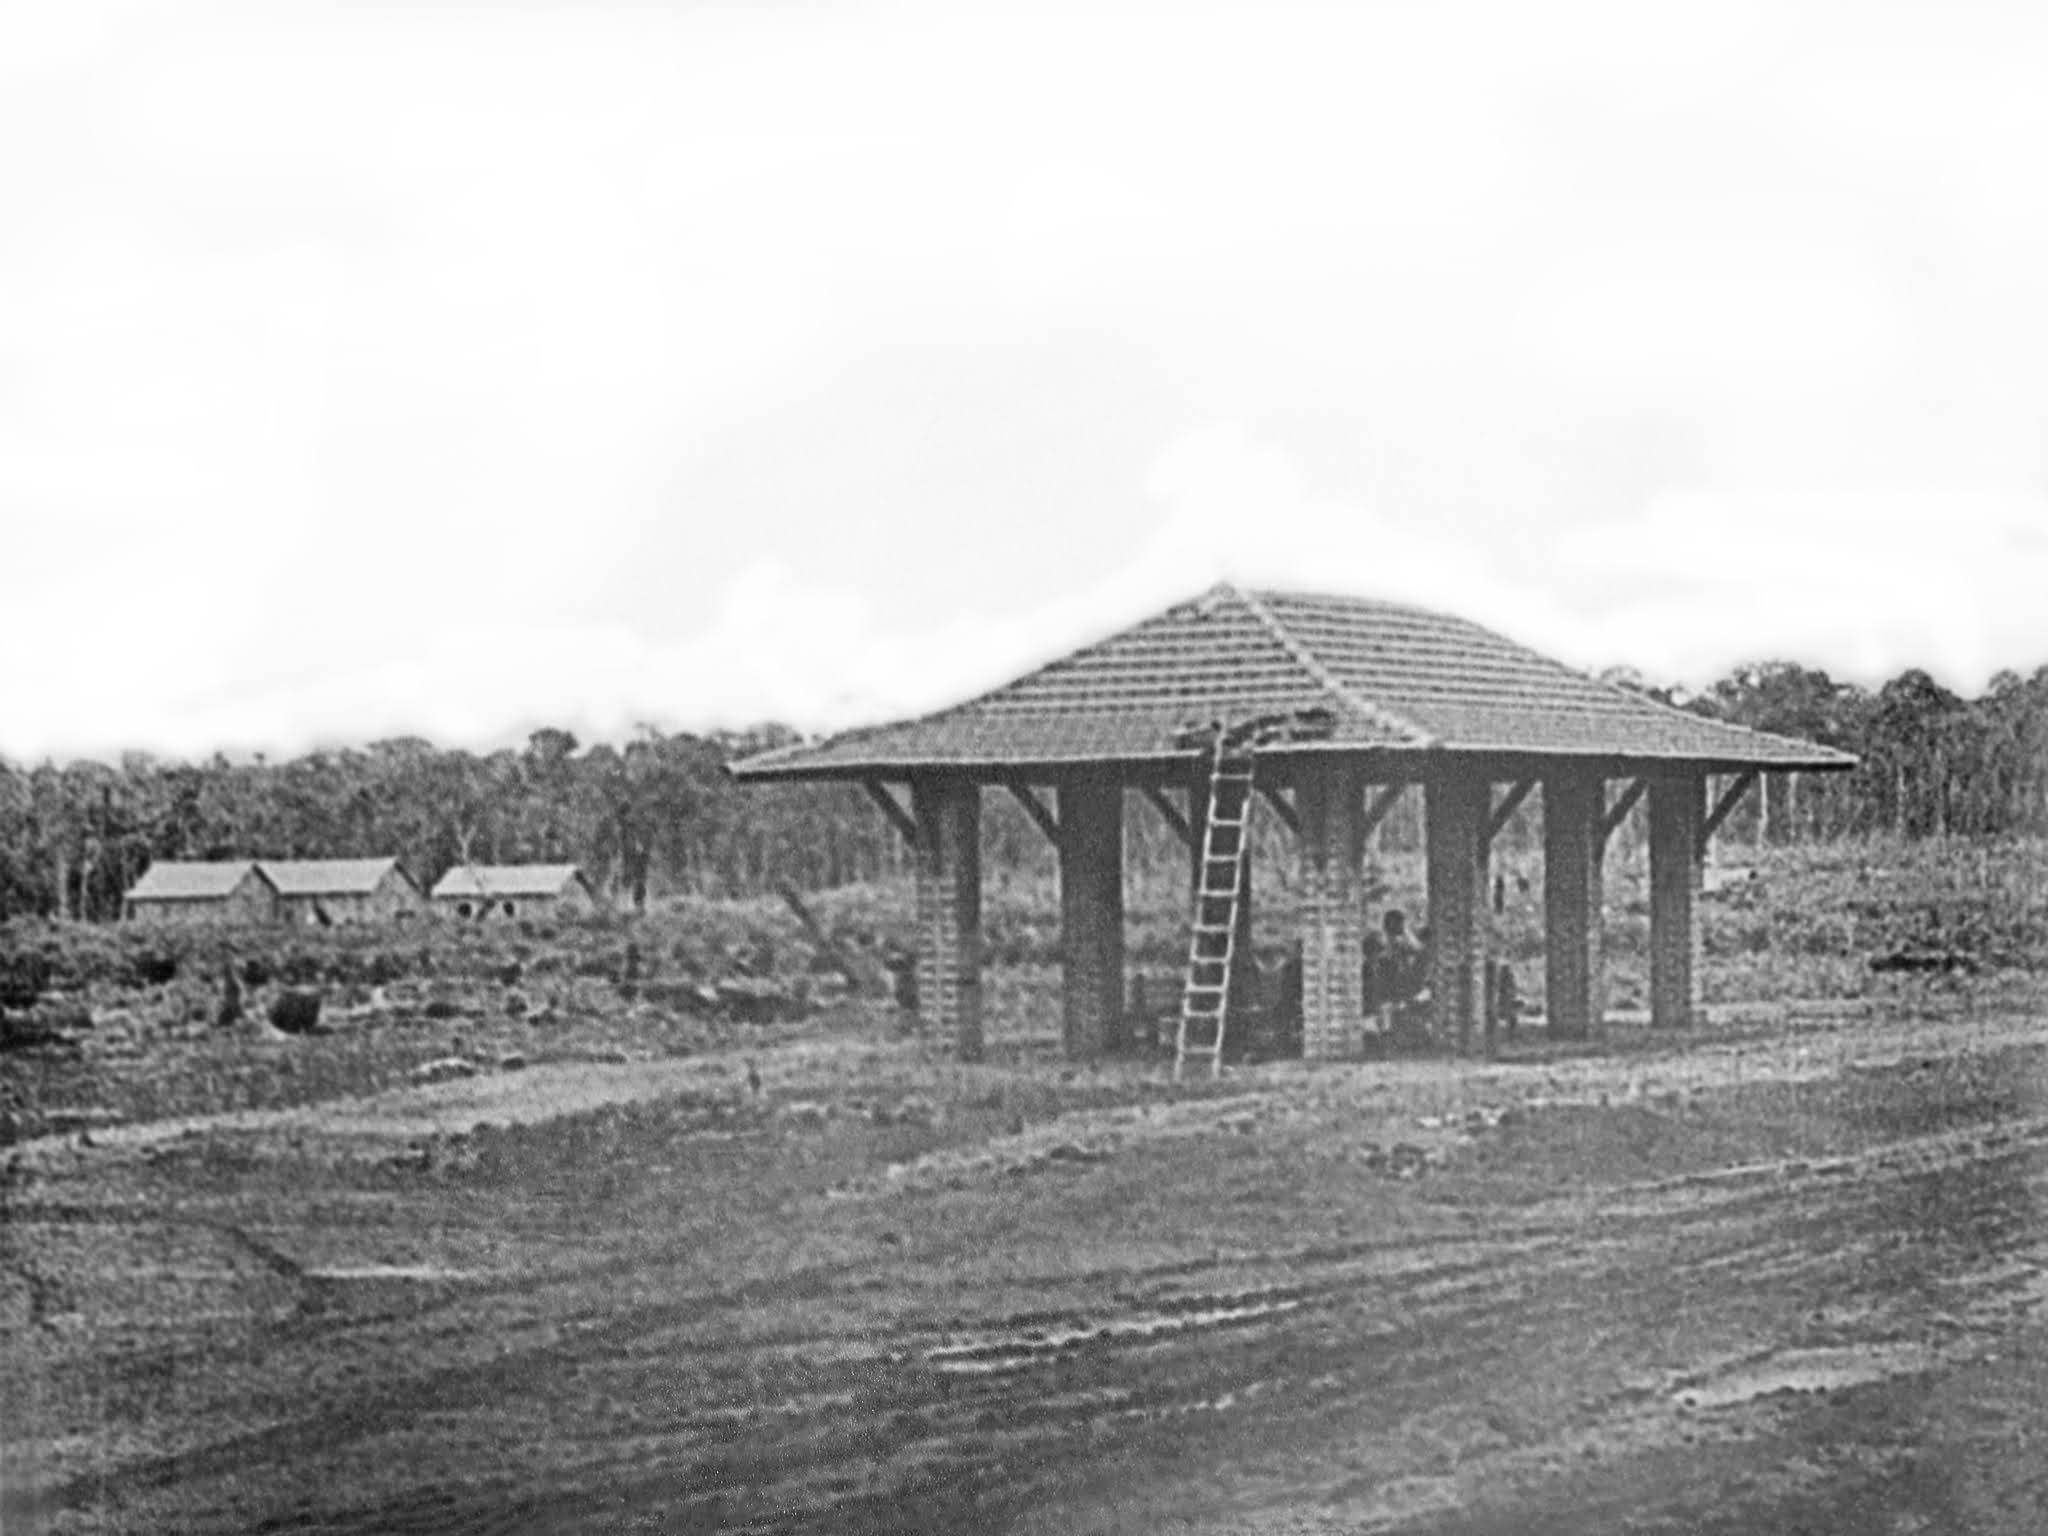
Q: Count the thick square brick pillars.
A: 7